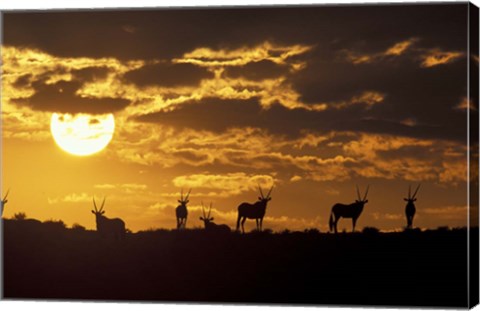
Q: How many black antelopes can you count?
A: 7